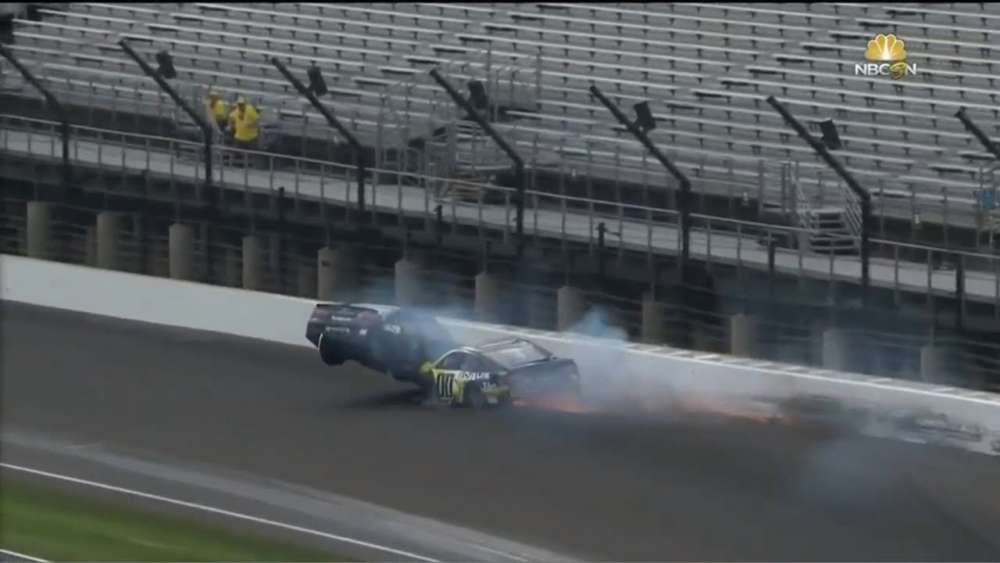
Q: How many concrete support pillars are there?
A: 12